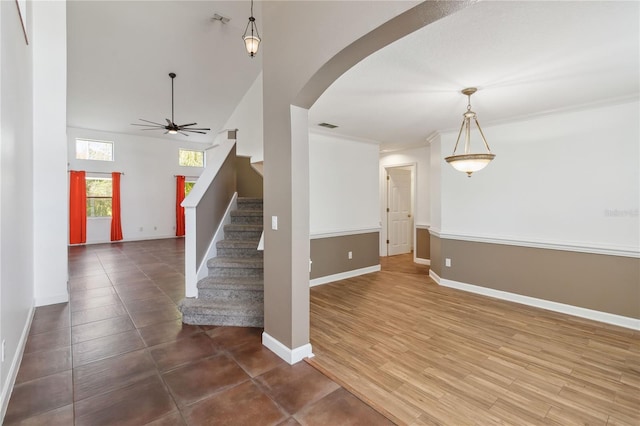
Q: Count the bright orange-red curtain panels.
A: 3